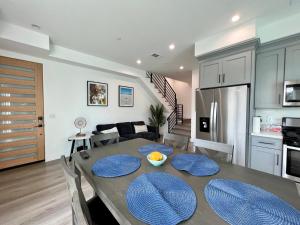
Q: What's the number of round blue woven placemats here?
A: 5